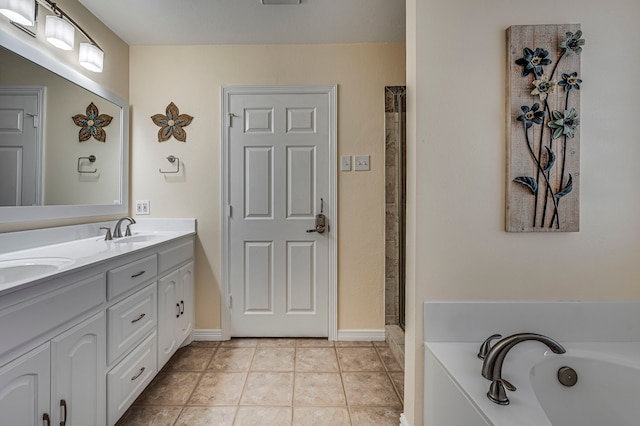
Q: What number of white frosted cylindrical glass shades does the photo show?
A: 3